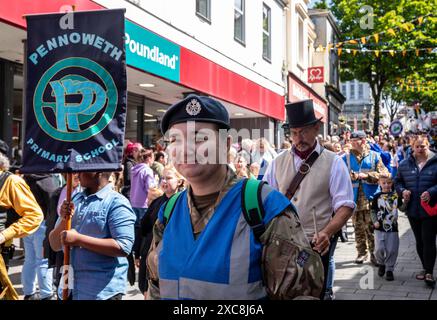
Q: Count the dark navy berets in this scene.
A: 1